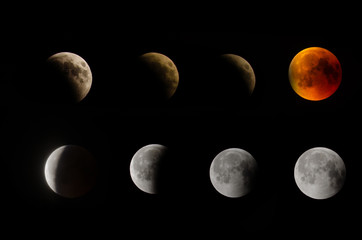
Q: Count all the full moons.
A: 2